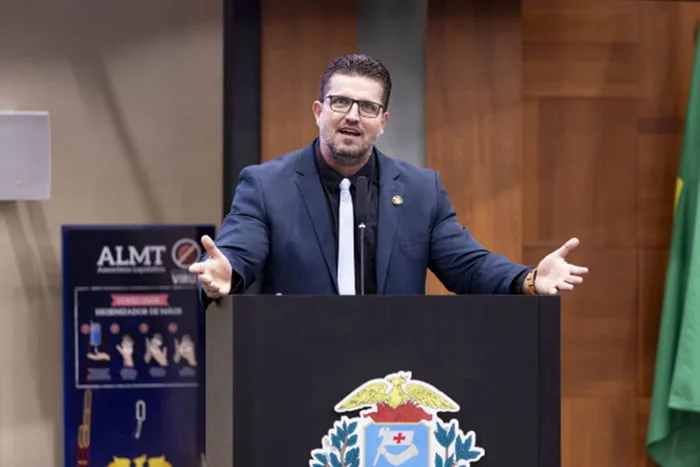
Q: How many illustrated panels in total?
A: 4